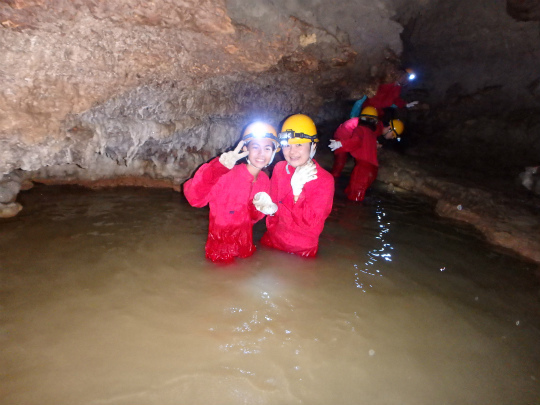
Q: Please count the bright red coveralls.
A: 5